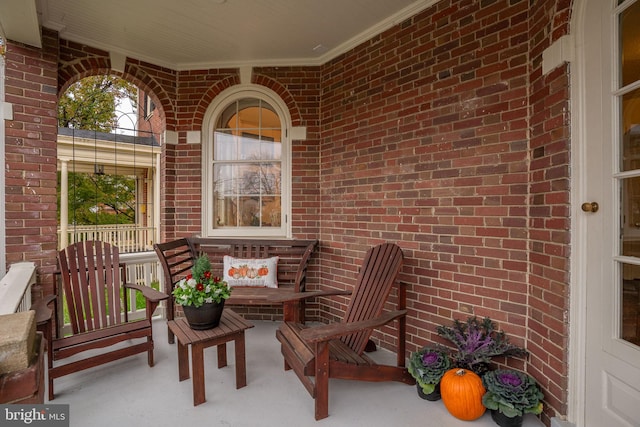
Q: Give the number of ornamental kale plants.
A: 3